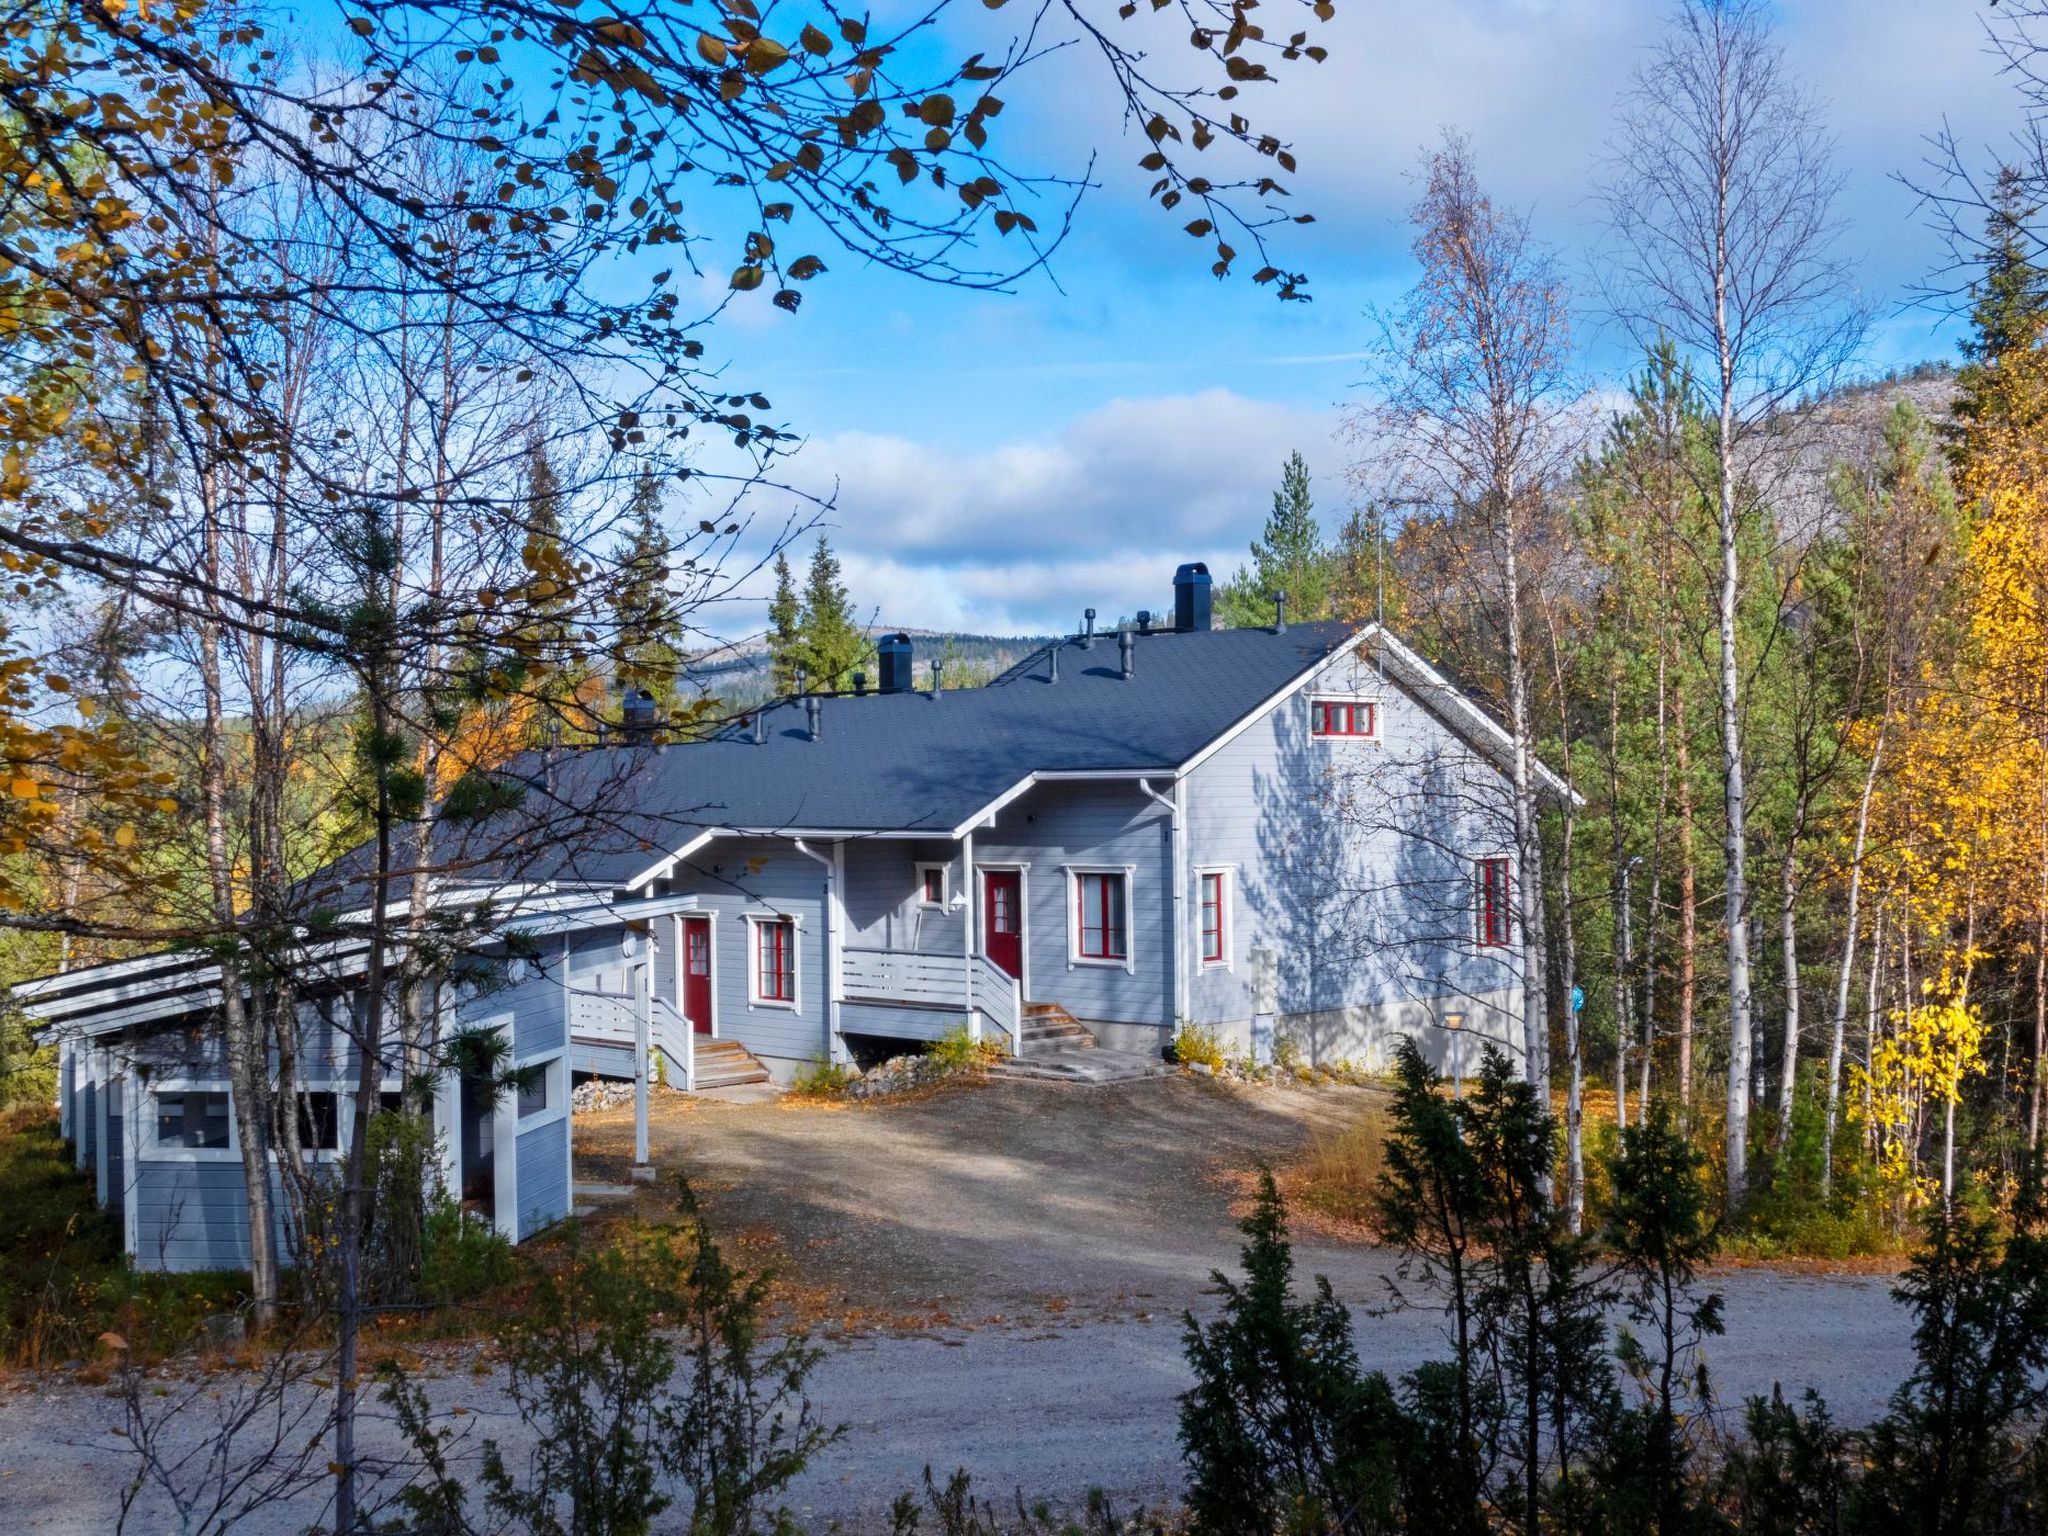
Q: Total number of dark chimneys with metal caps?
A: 3